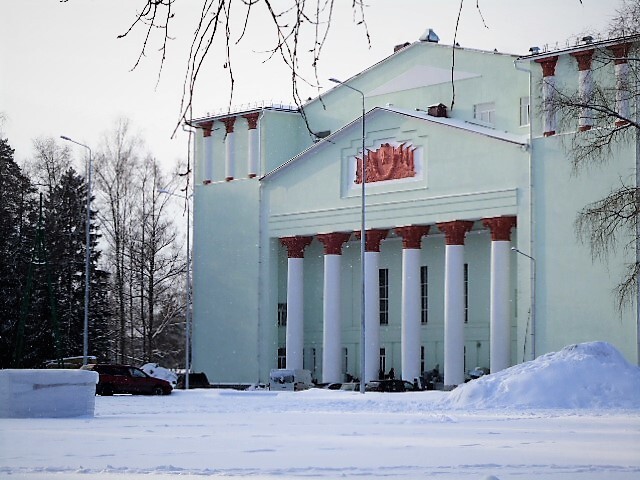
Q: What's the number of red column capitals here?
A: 12